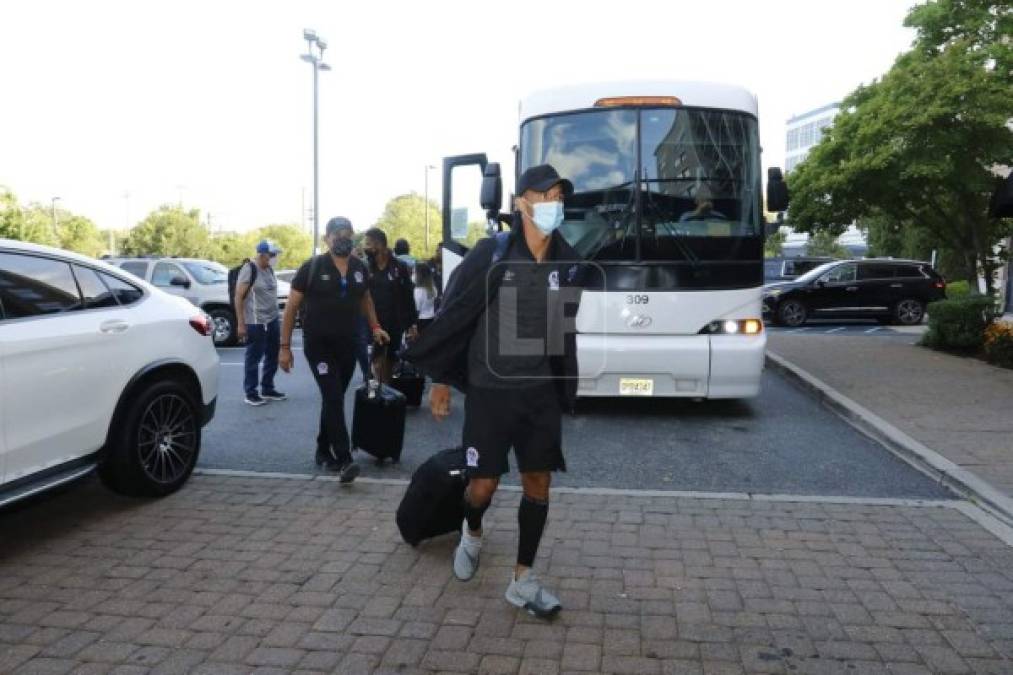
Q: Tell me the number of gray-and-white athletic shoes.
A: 2